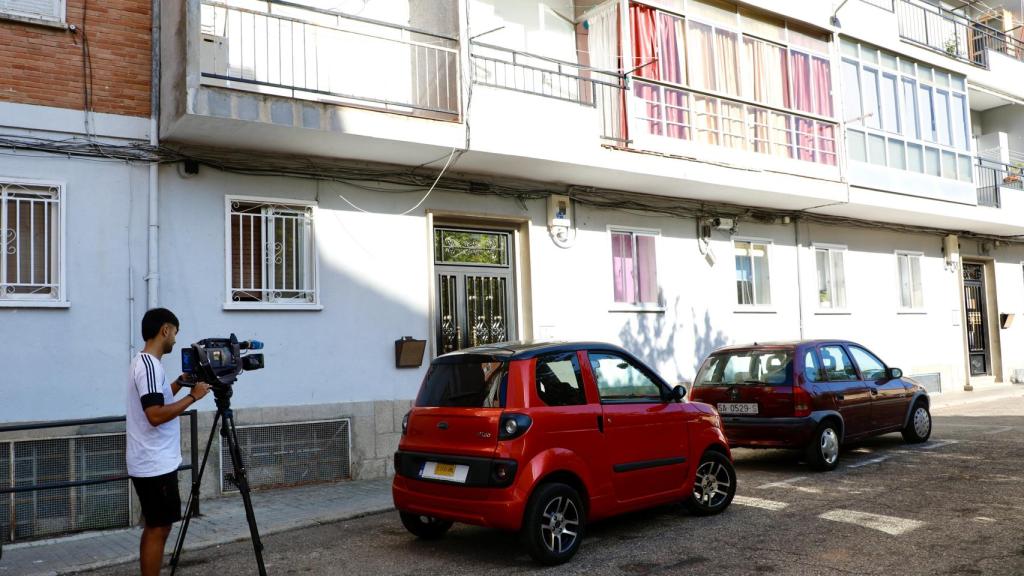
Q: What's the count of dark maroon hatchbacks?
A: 1